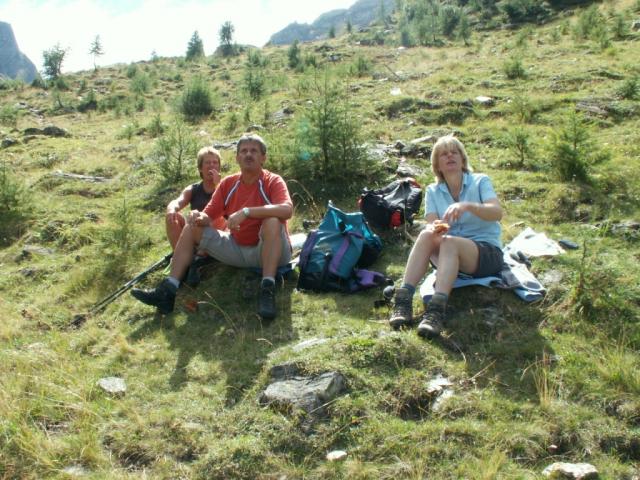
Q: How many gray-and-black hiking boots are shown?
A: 2